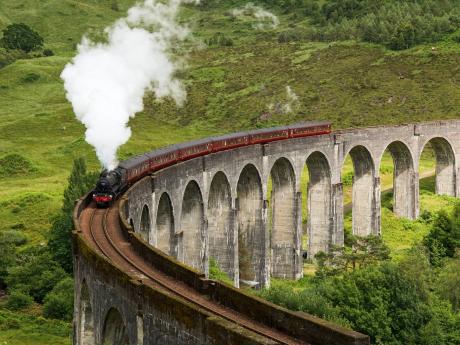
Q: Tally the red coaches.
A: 6